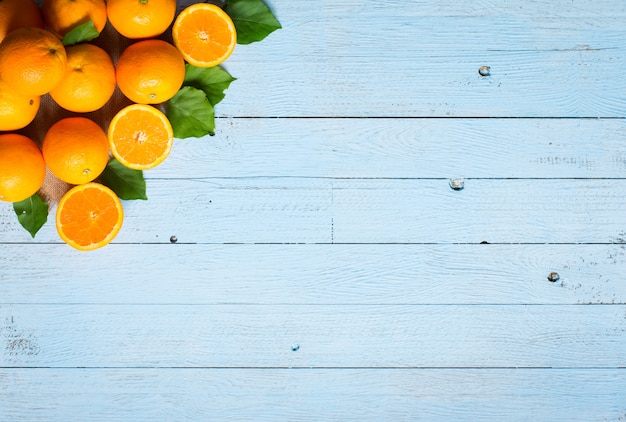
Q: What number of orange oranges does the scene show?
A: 12